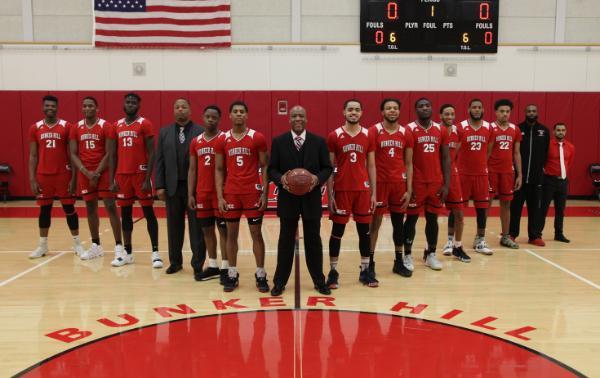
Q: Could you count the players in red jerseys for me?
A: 11